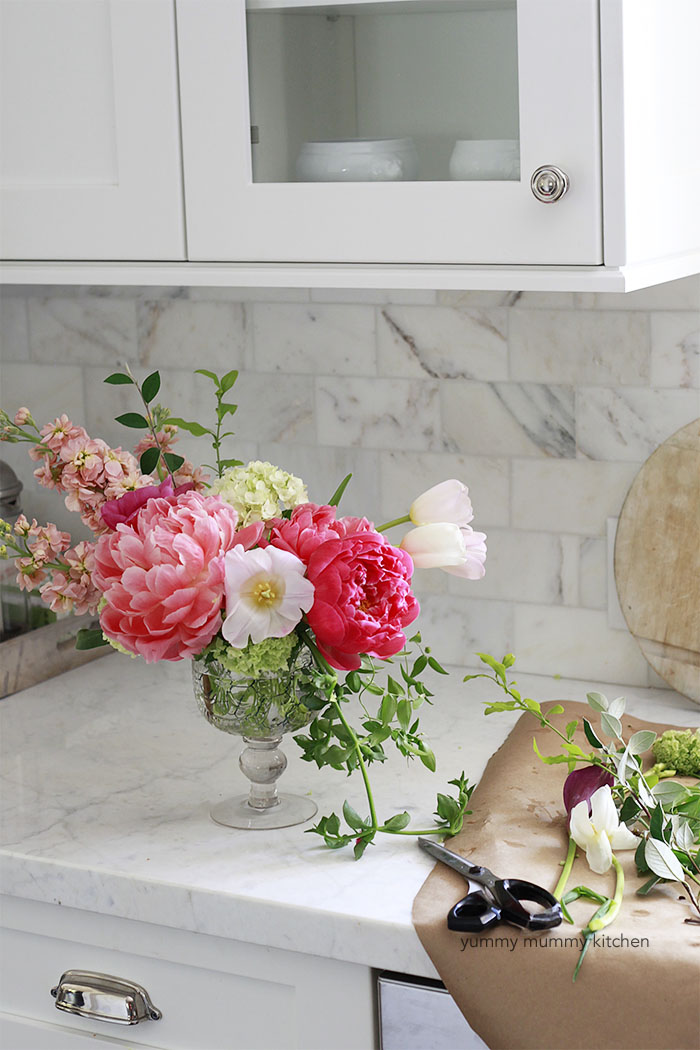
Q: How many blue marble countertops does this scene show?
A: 0